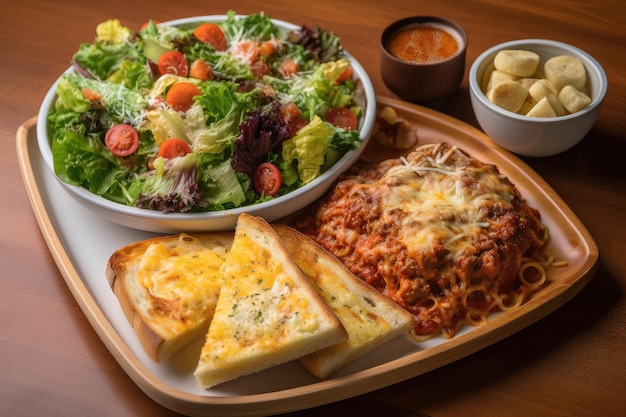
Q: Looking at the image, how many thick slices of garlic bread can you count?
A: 3